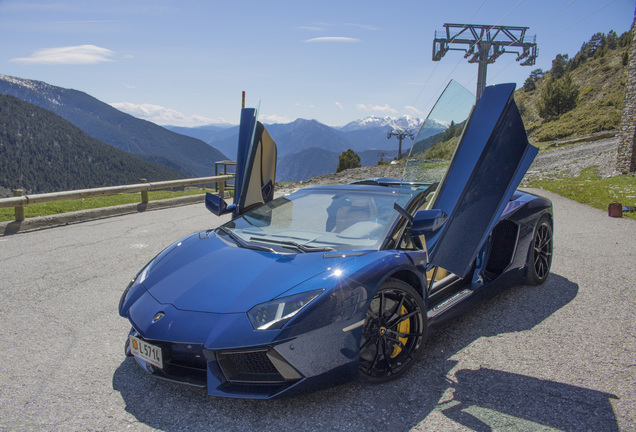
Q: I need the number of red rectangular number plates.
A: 0